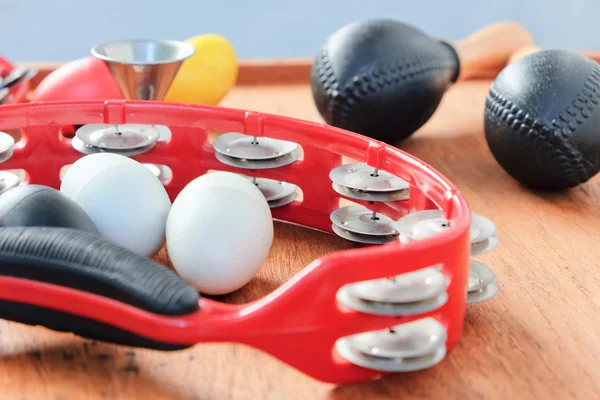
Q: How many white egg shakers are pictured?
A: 2